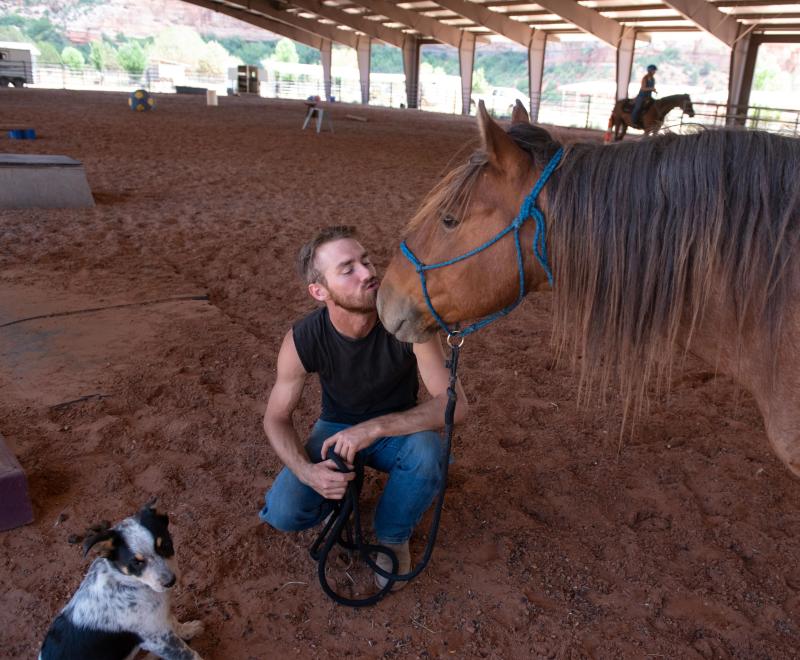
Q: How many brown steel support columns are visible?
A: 7